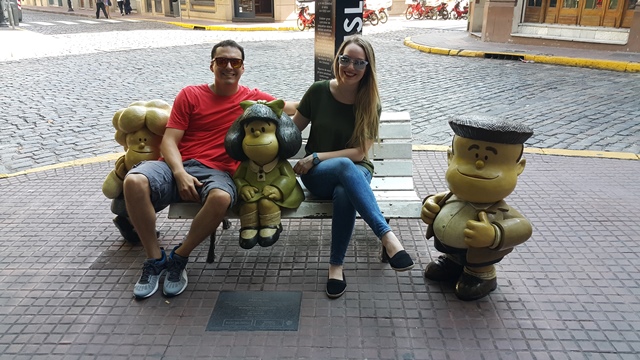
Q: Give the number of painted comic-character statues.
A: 3